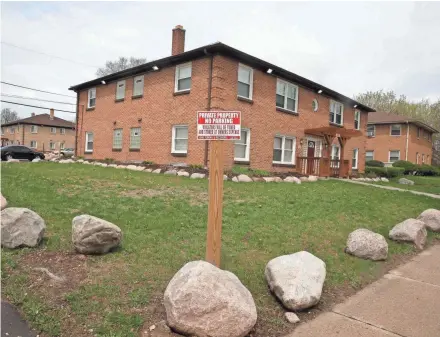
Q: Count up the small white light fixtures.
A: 5